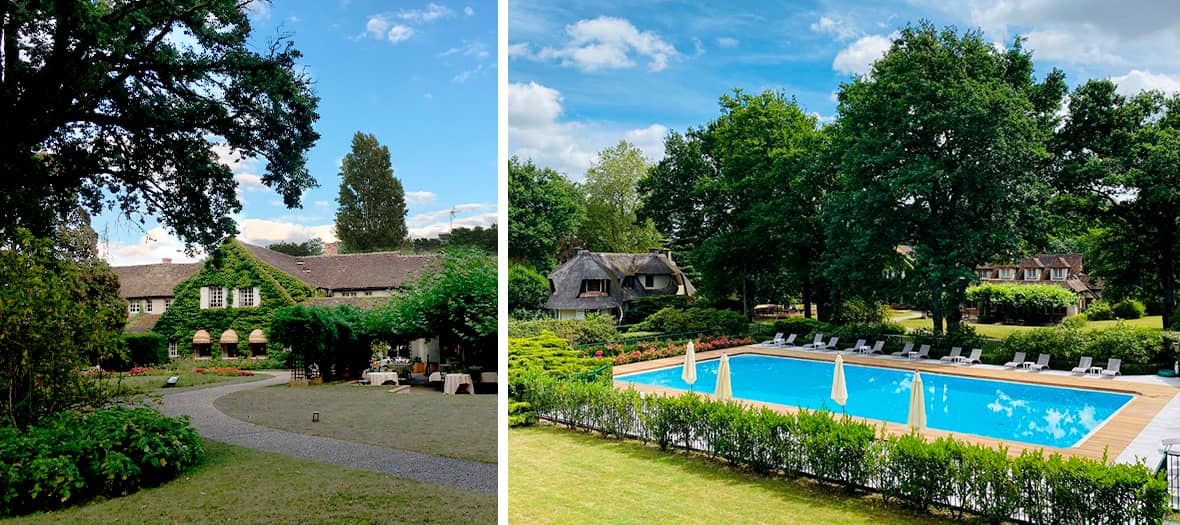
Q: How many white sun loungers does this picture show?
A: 14